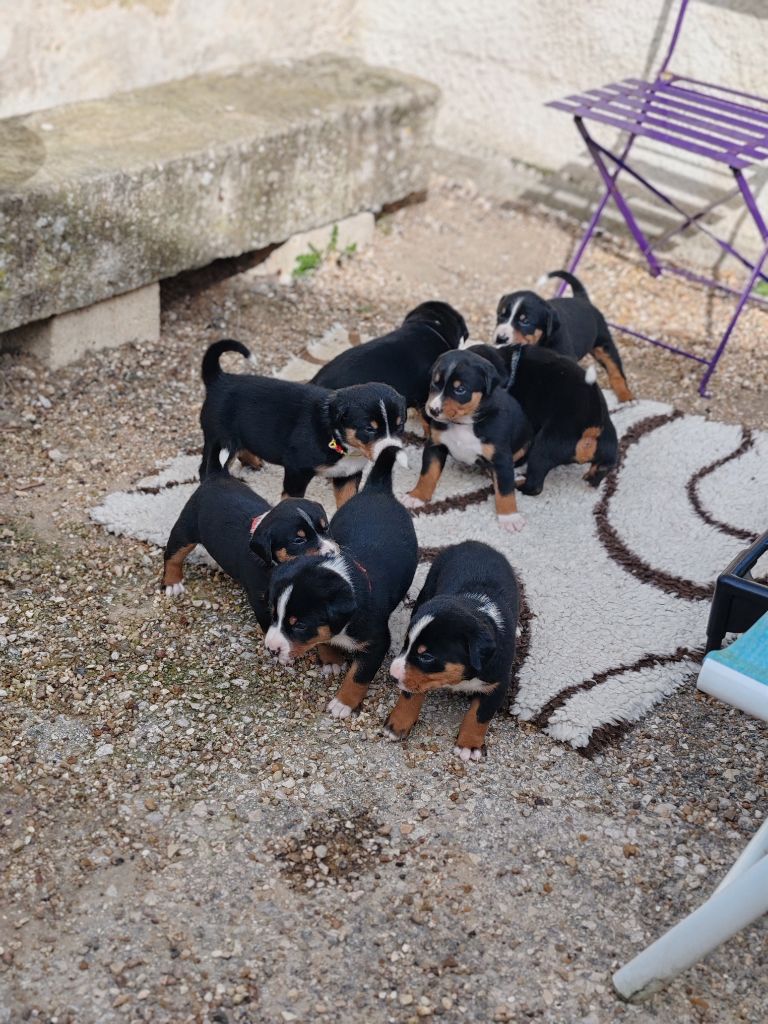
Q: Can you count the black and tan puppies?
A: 8